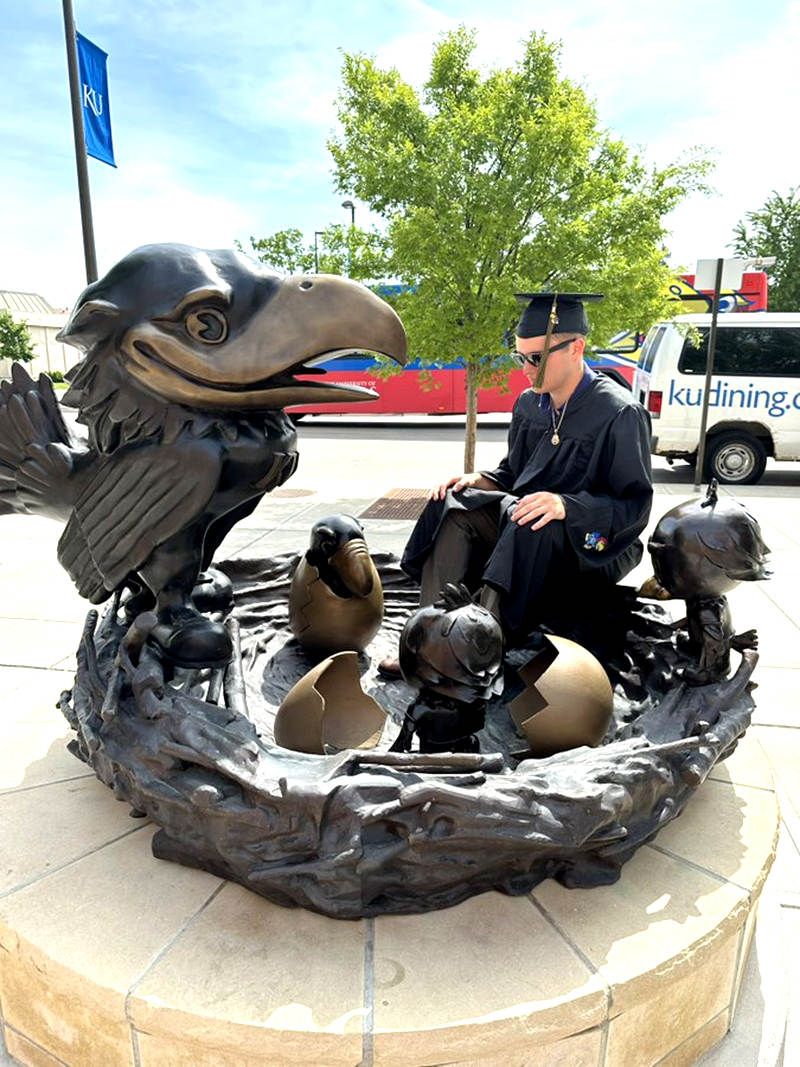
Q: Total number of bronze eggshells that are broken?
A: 3